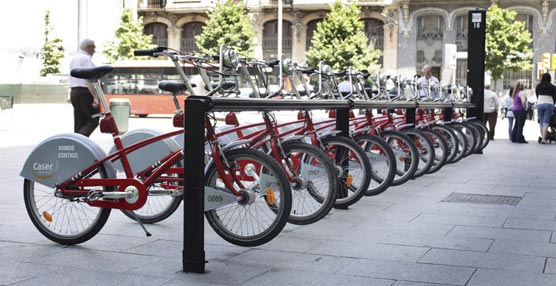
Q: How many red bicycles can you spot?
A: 12